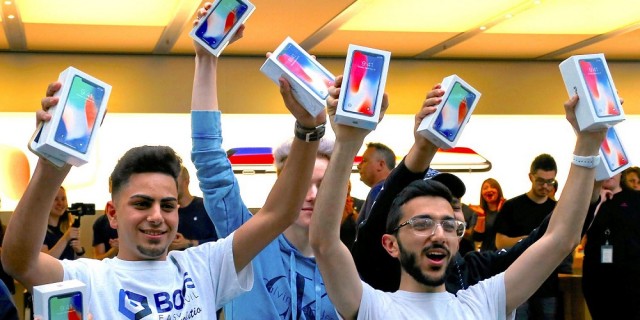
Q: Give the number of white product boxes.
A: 8